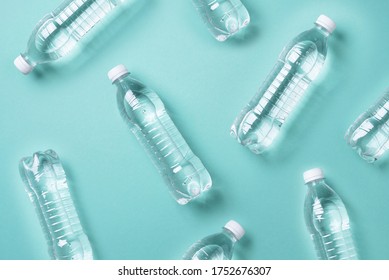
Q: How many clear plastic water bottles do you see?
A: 8